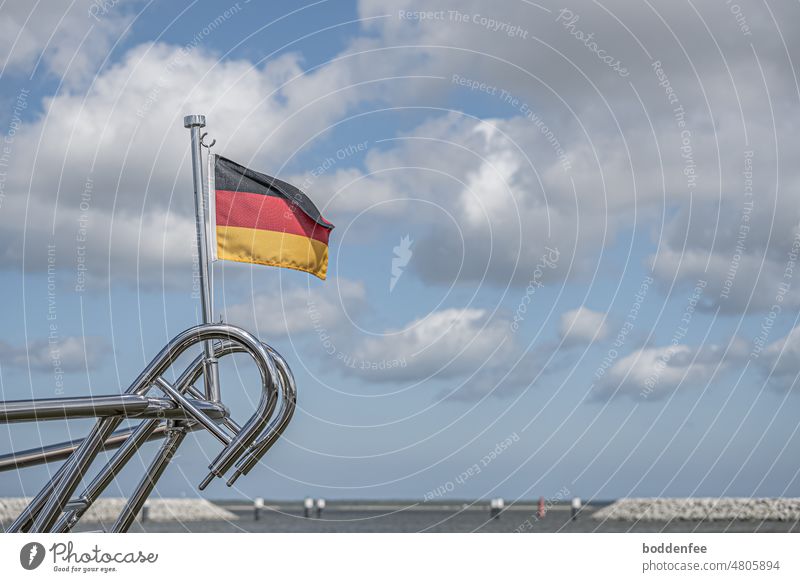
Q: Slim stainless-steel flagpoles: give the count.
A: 1